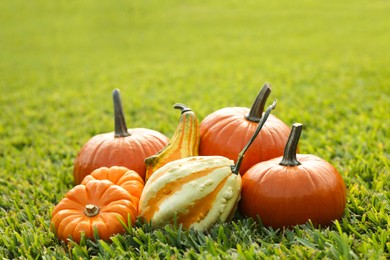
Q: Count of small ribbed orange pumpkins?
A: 2